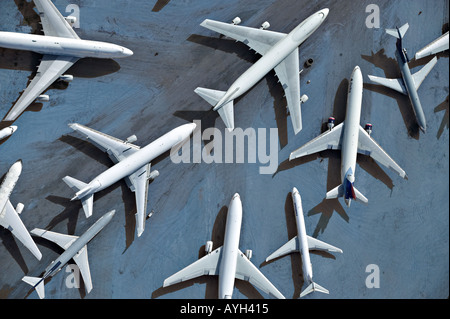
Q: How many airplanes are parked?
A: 11